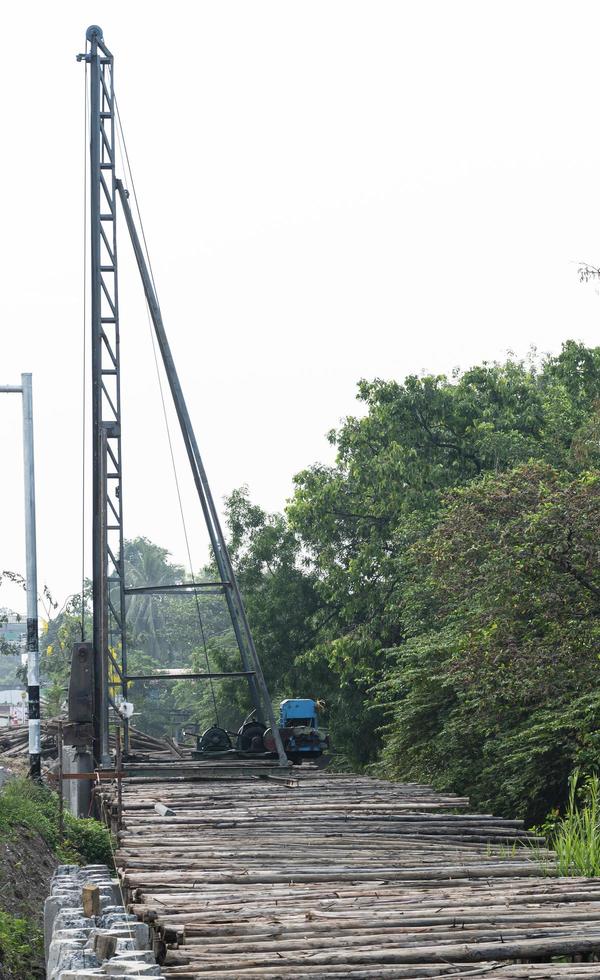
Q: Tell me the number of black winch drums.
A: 2